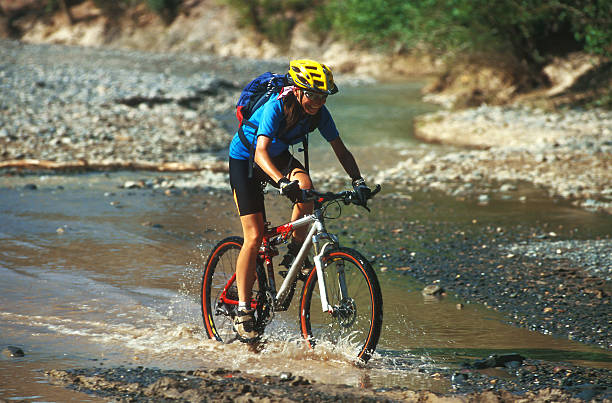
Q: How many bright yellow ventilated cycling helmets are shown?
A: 1